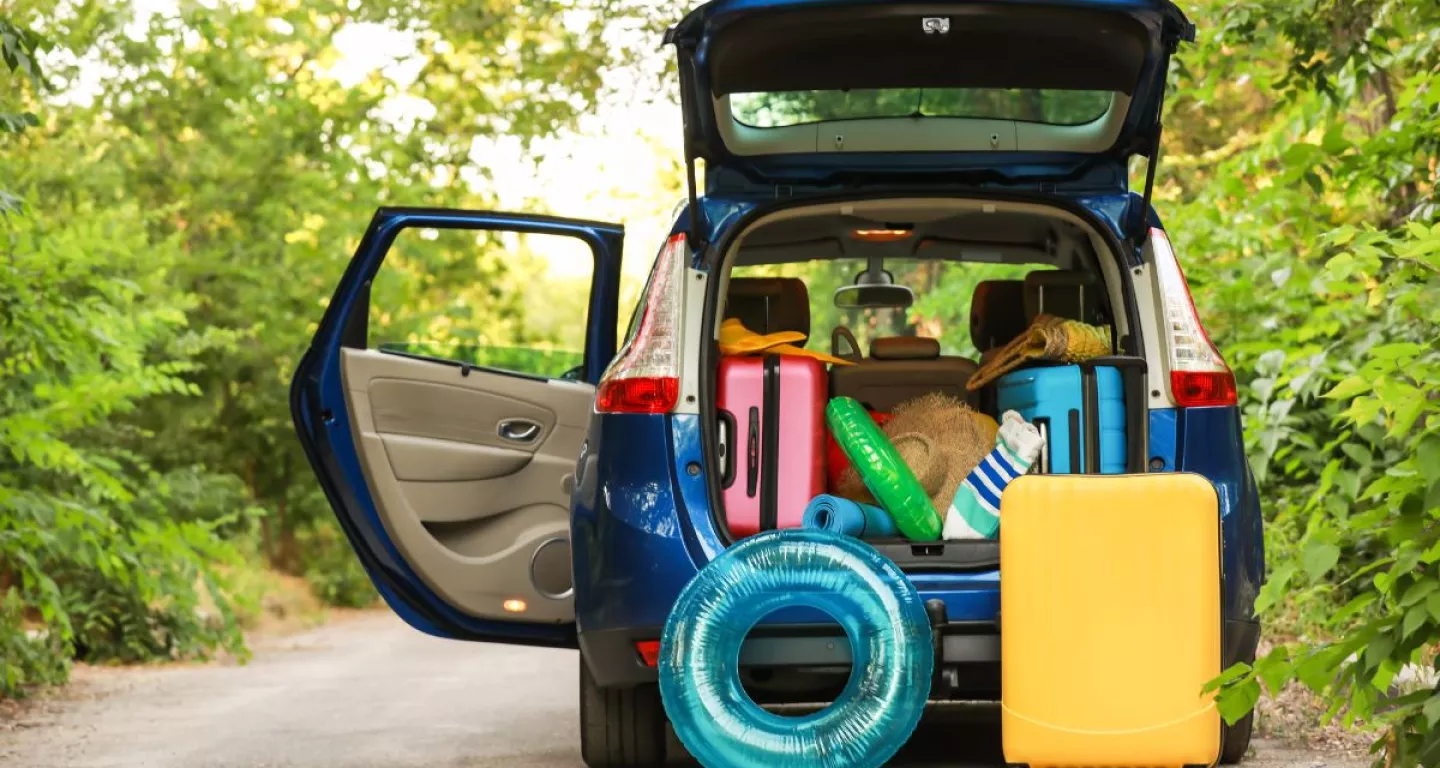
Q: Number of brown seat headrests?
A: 4